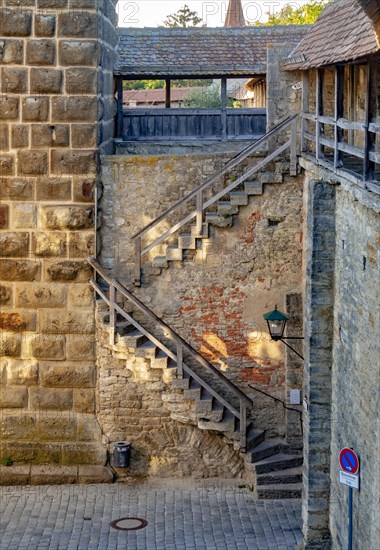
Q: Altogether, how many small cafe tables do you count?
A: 0